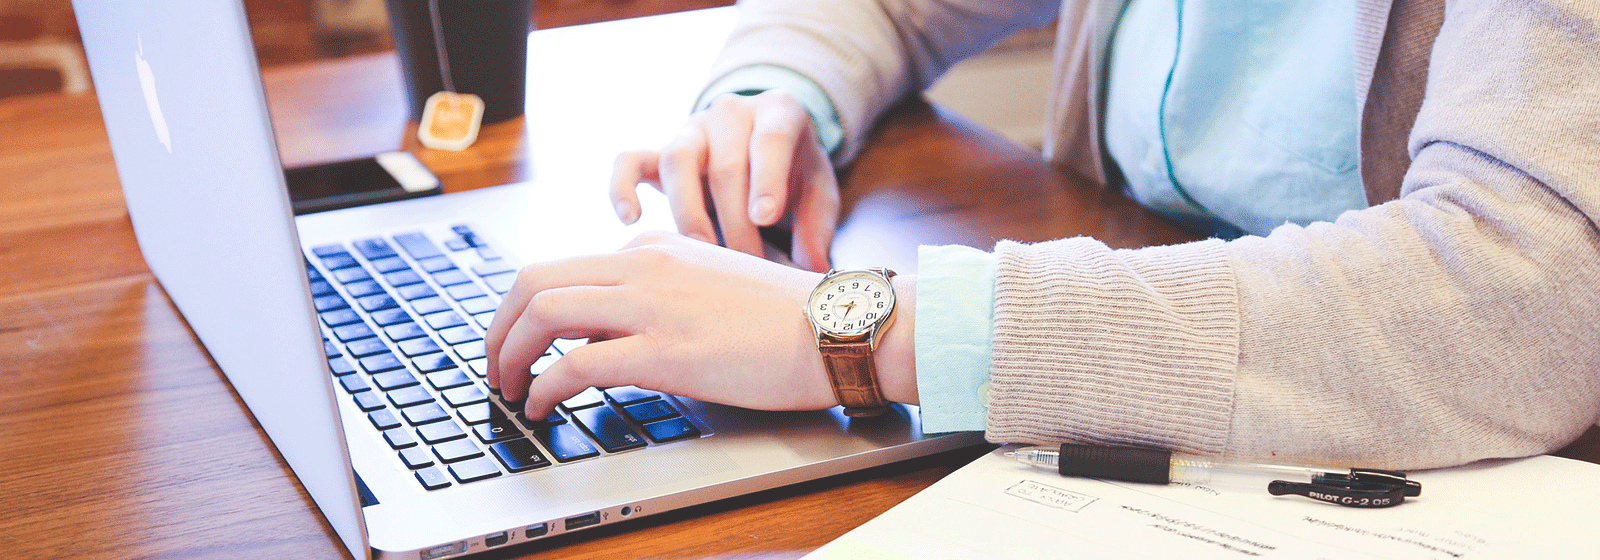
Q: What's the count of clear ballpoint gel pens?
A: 1